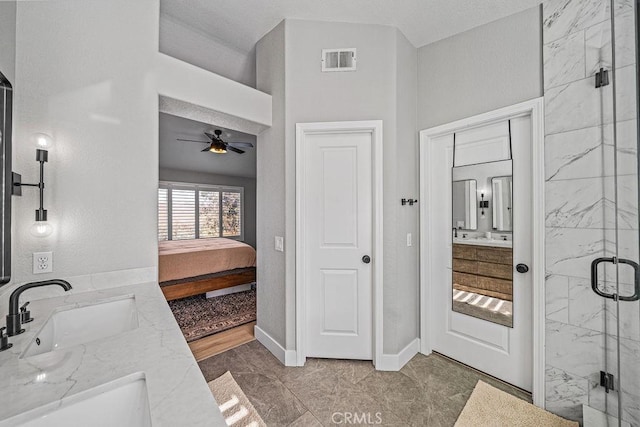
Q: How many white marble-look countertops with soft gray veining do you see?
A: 1